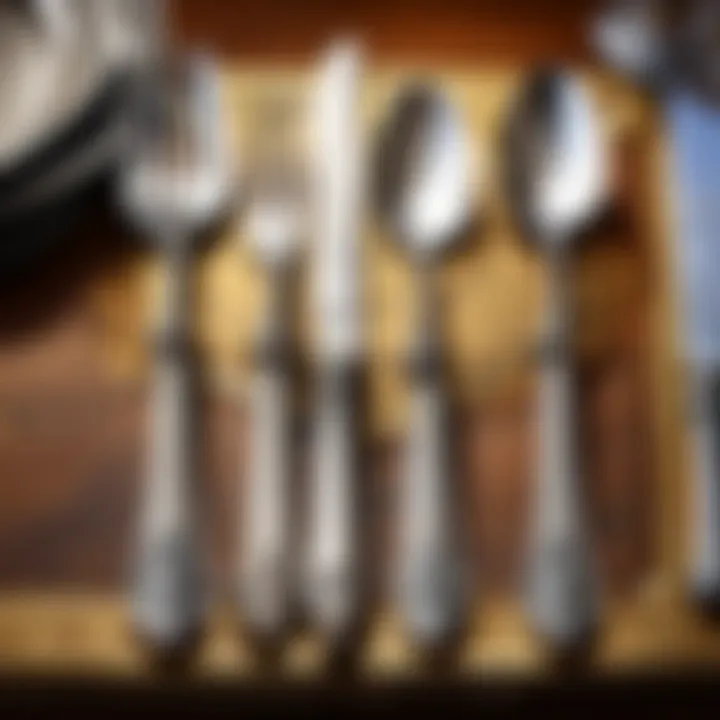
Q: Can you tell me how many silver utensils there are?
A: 5